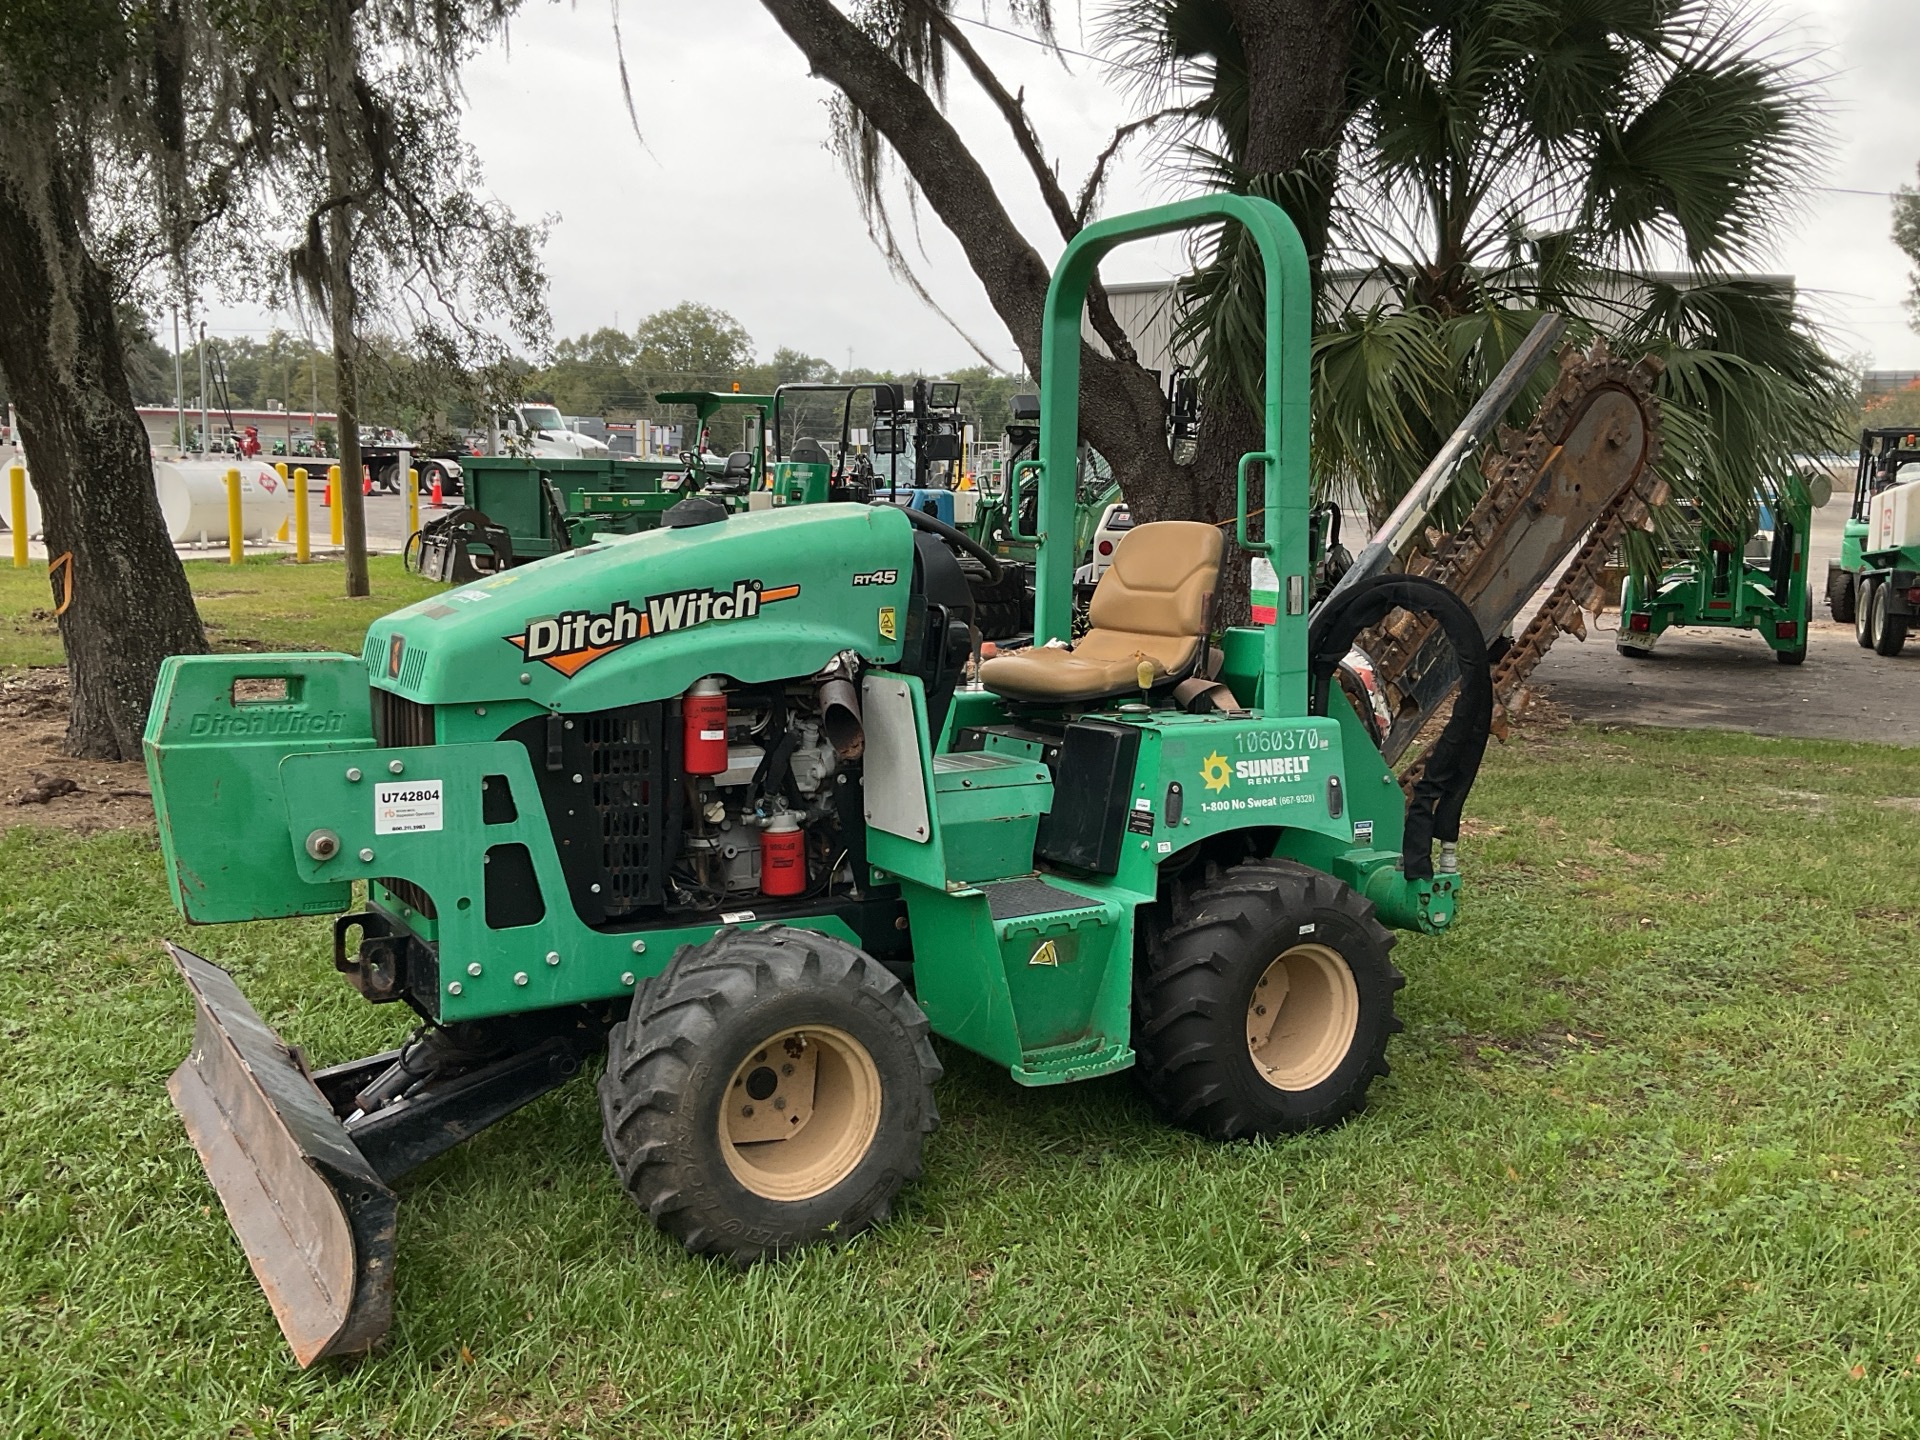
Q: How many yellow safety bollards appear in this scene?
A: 6